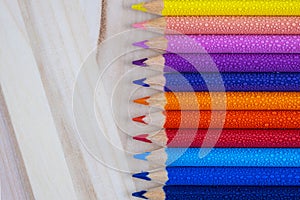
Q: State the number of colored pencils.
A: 11